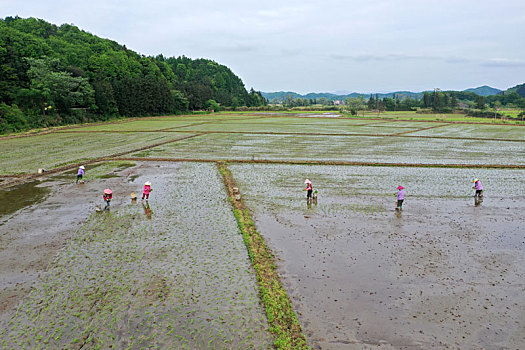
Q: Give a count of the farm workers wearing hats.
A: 6